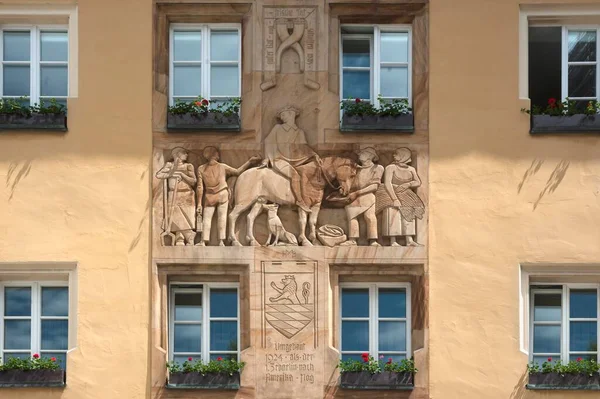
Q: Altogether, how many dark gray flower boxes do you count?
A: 8